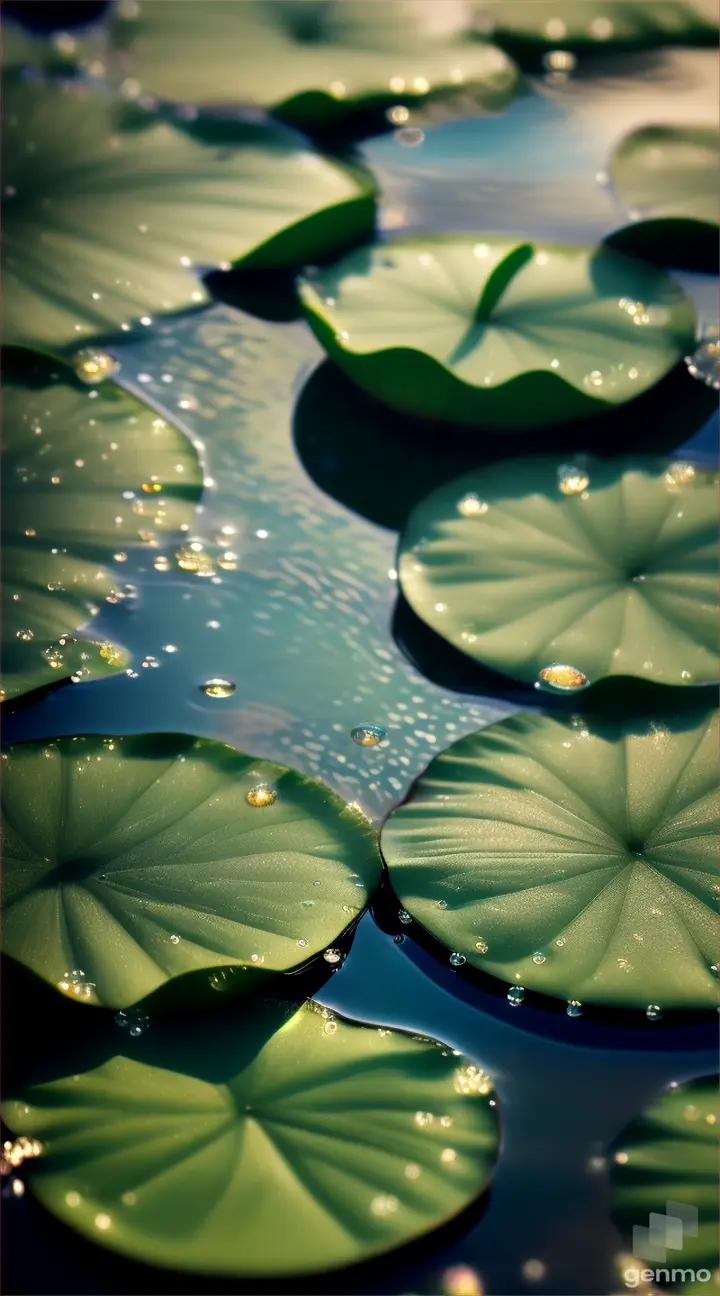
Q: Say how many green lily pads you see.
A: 11